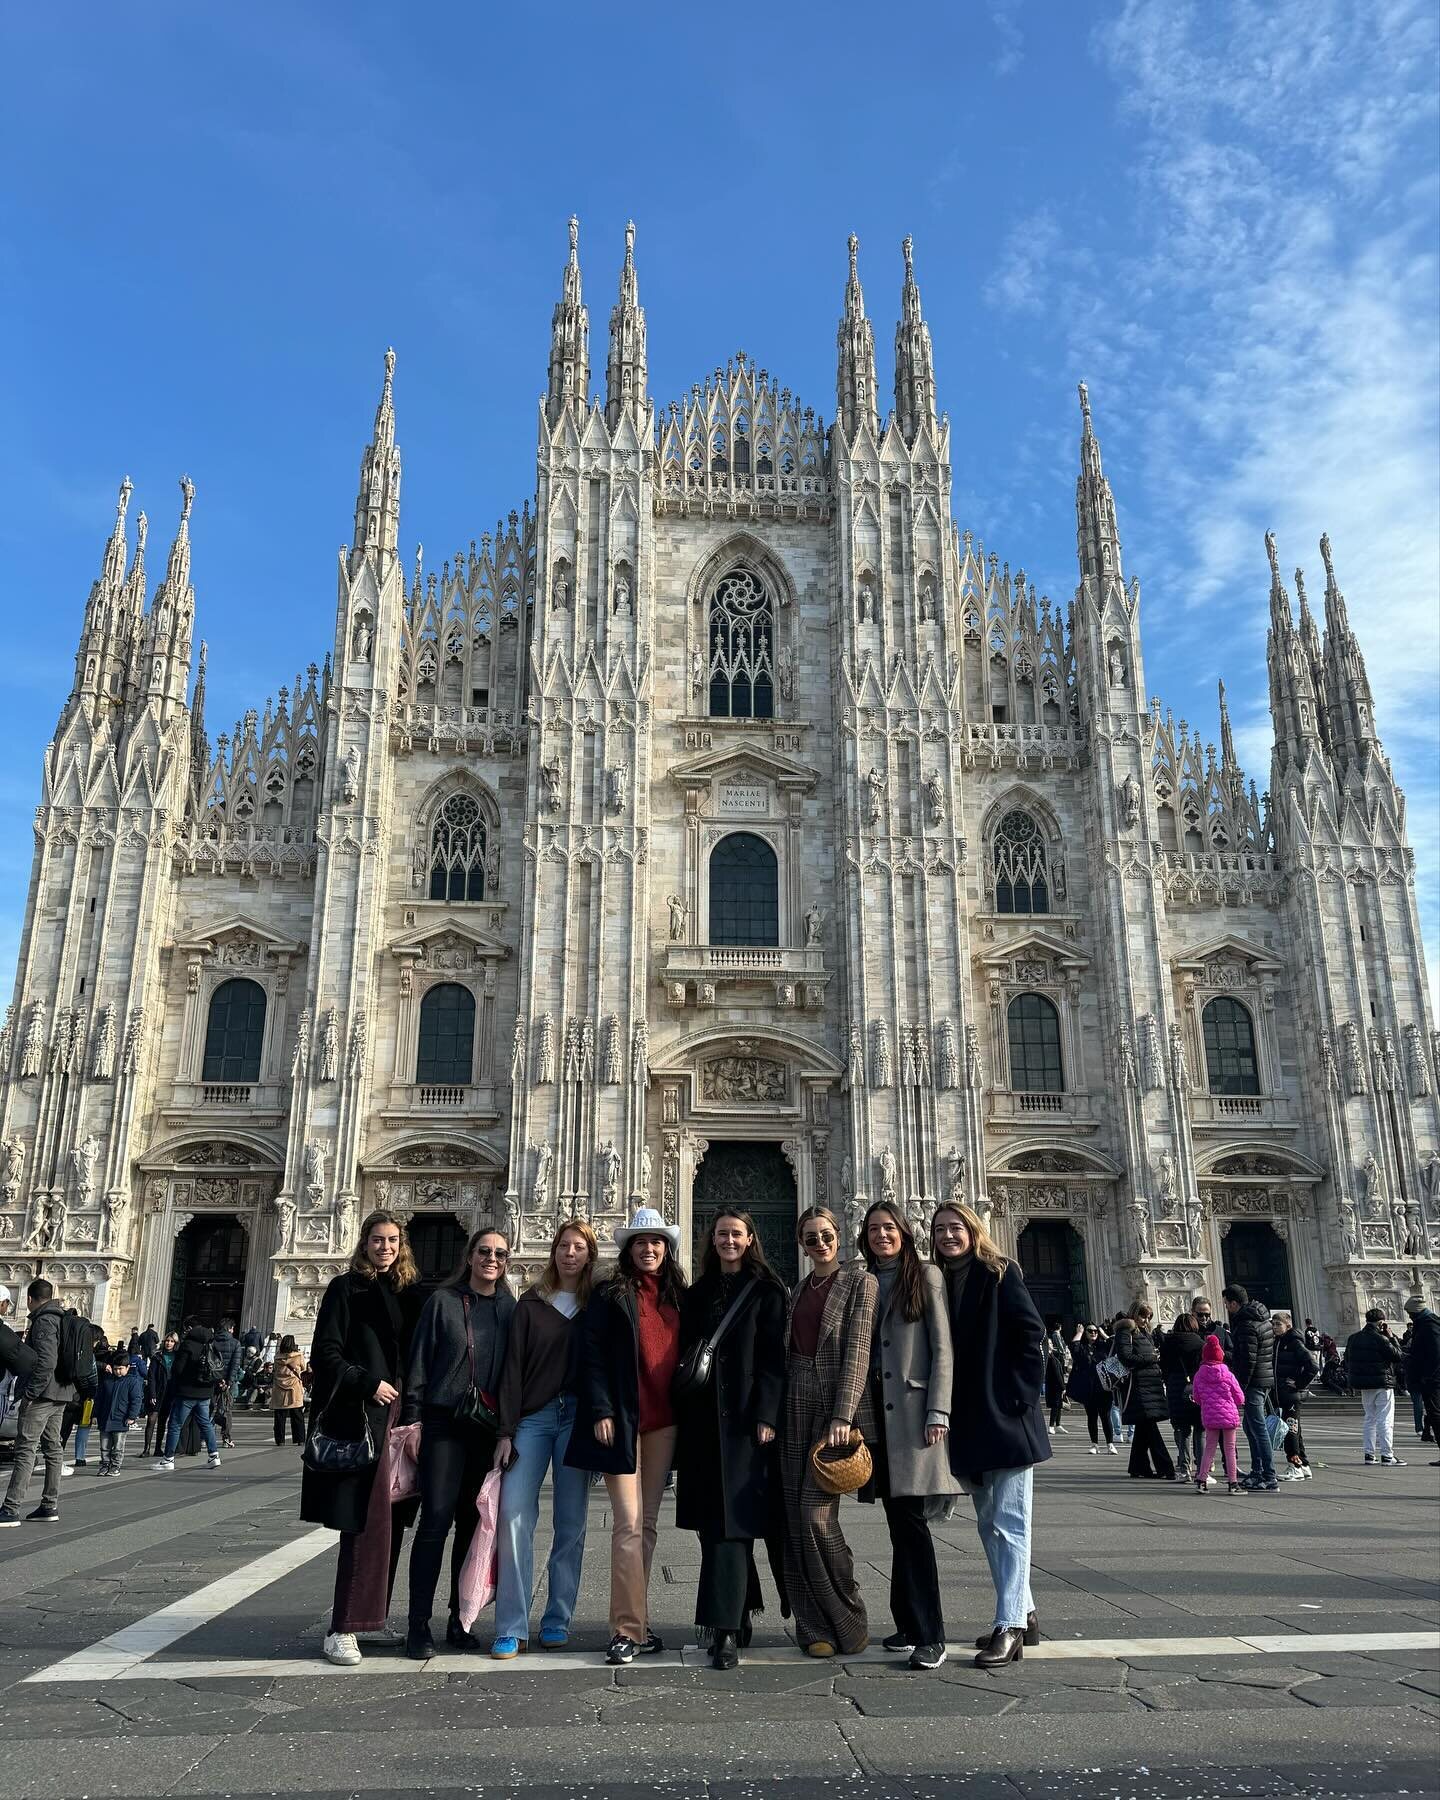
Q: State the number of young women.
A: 8